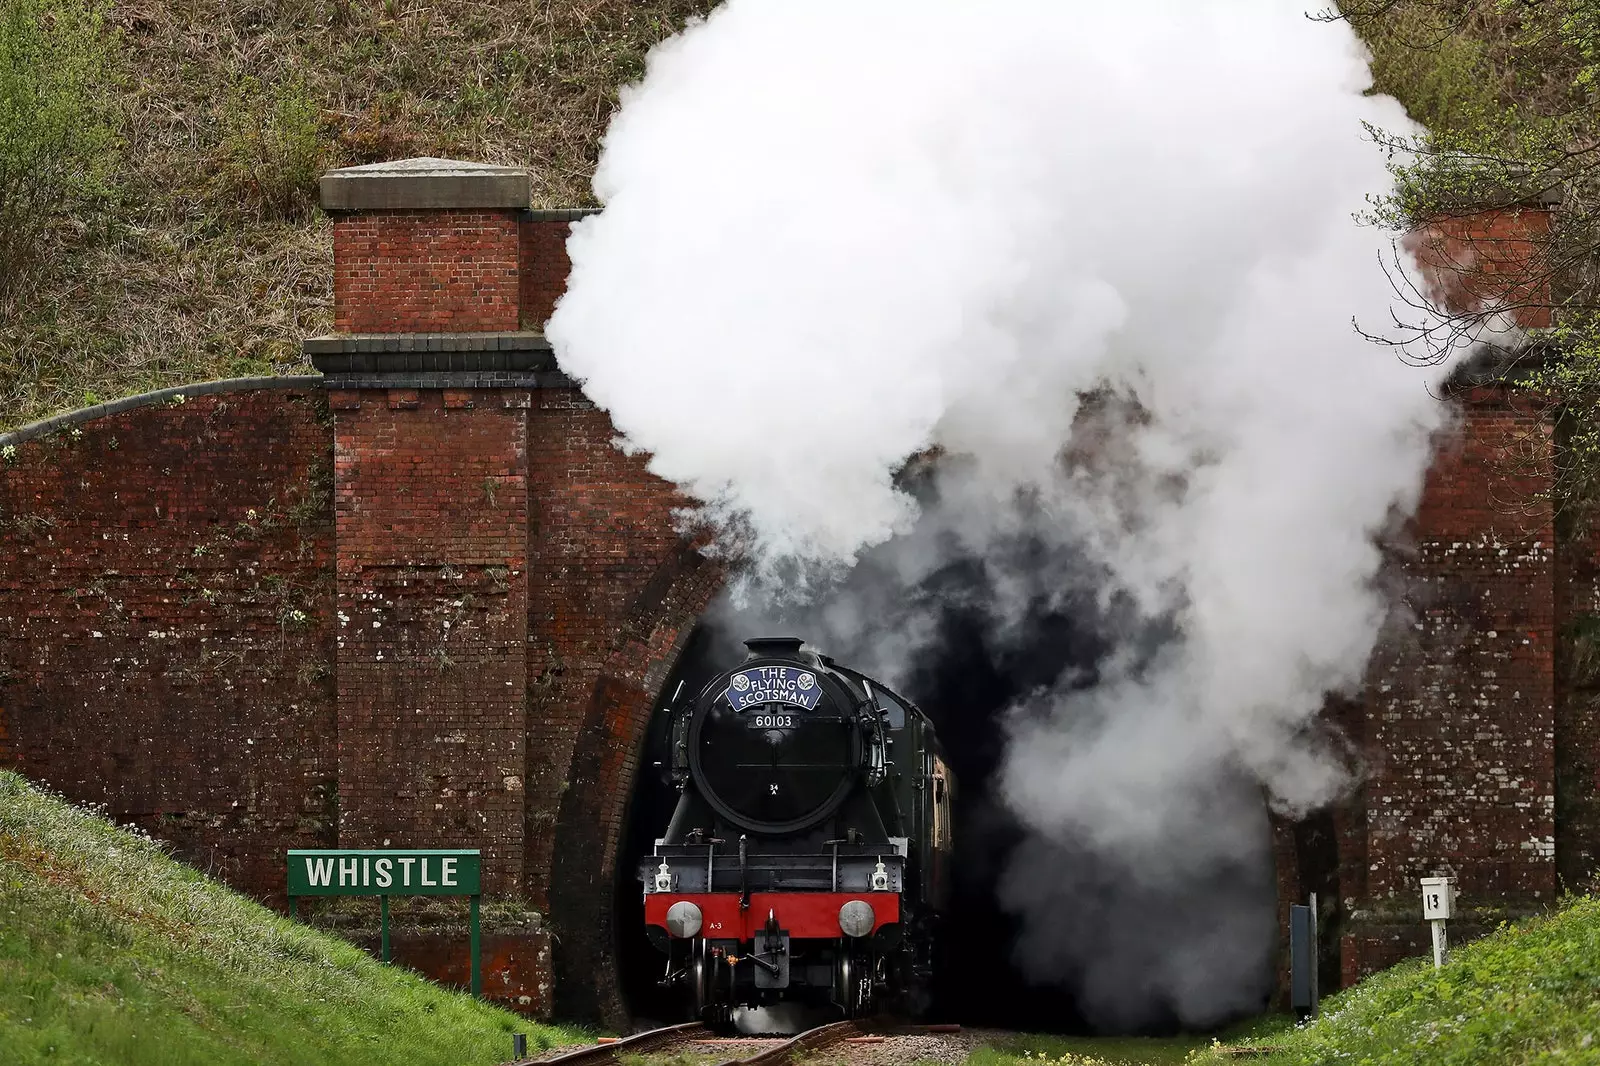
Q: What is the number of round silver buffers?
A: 2